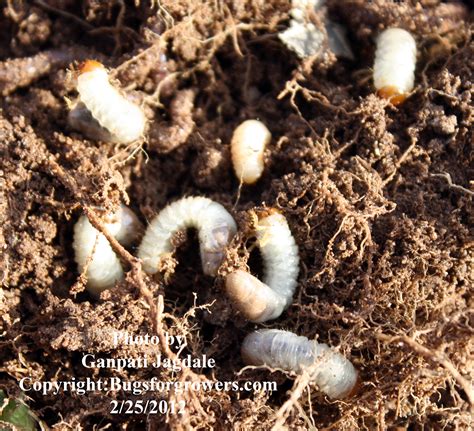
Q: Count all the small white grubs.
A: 7